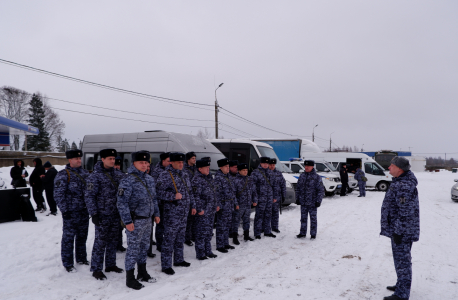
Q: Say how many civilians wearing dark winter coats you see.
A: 3